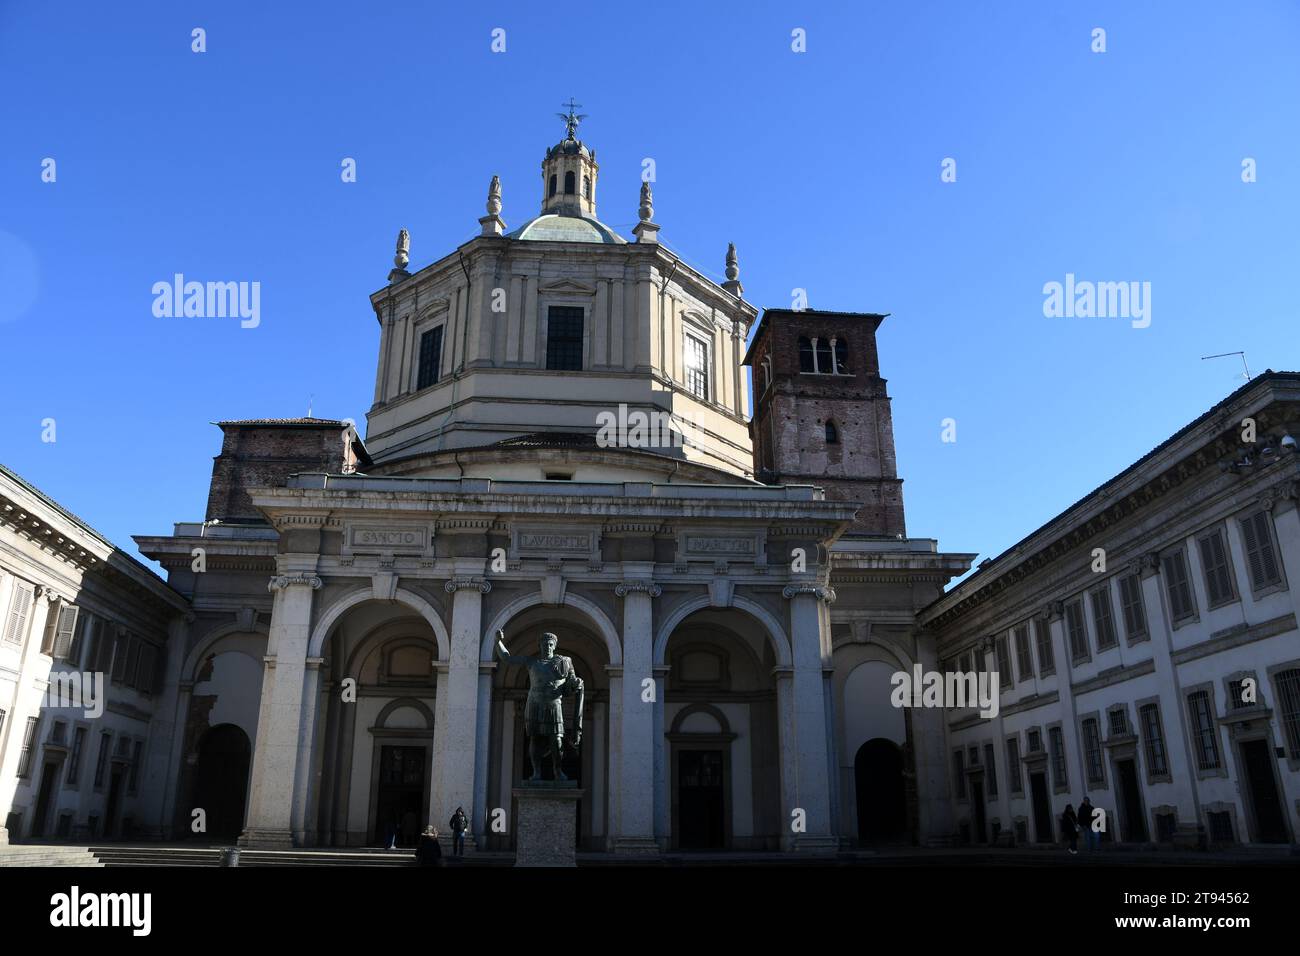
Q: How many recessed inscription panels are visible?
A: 3